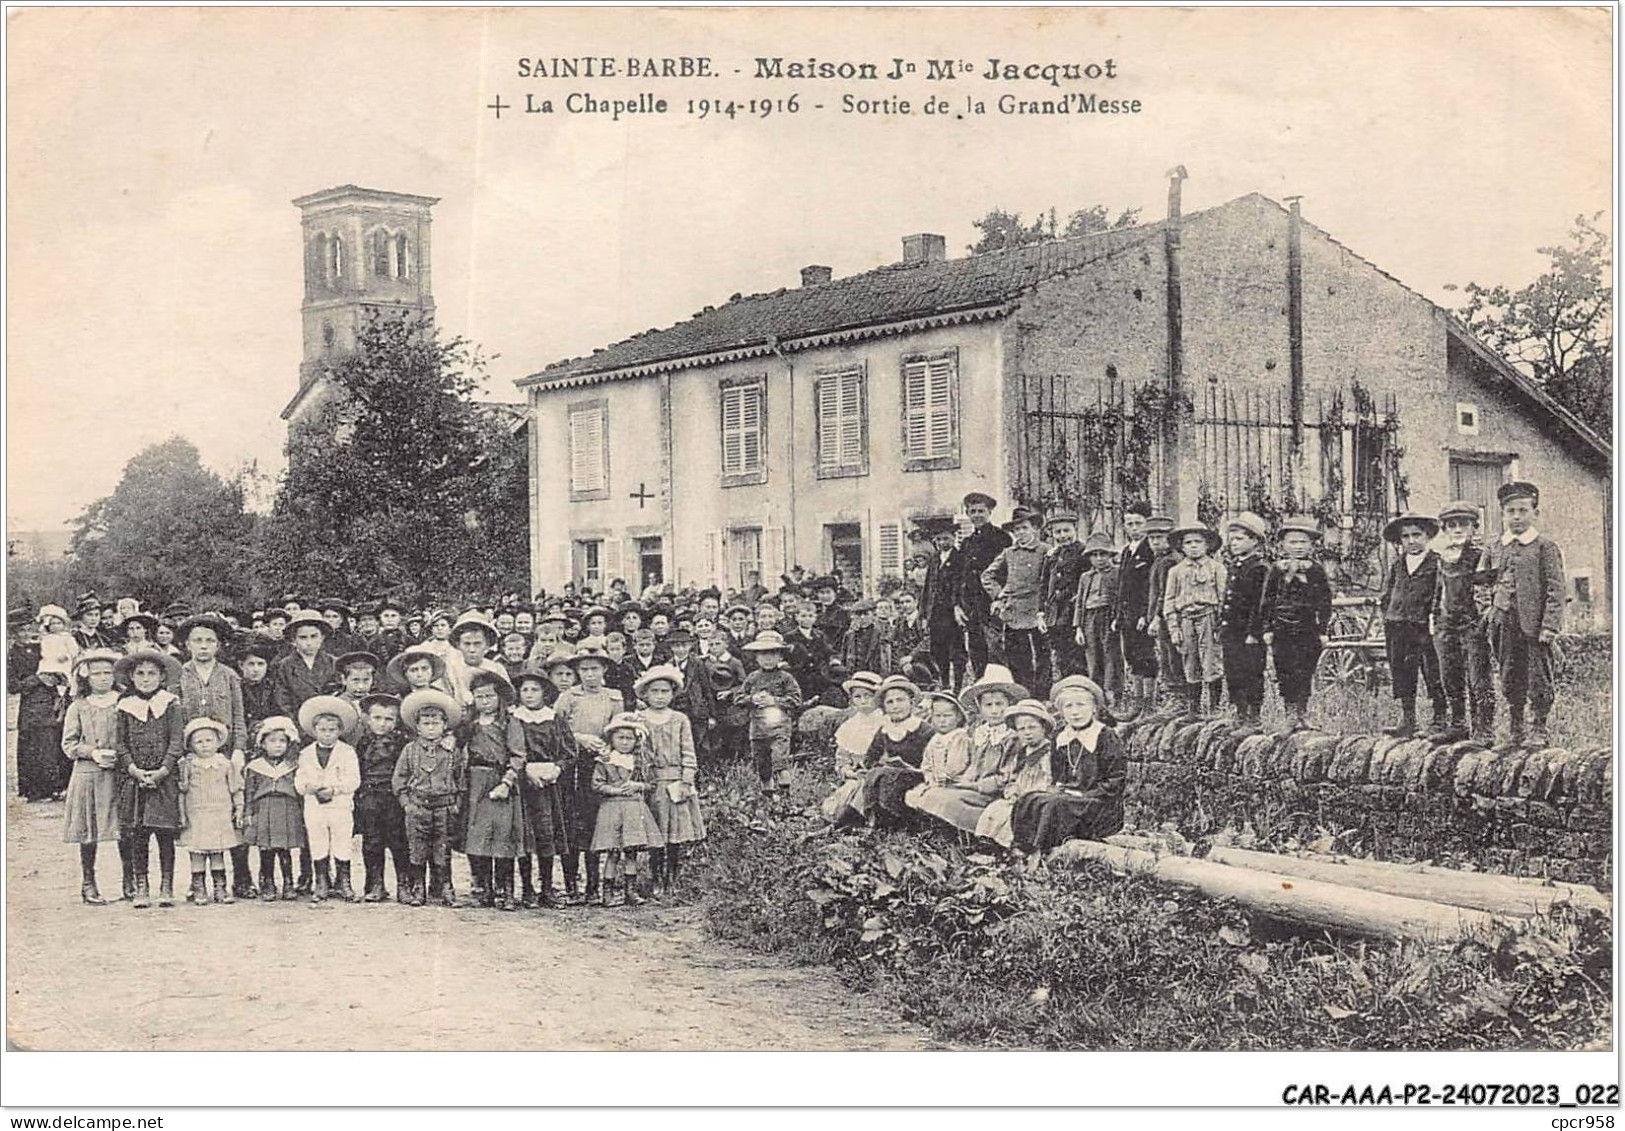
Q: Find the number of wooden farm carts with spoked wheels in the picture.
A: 1